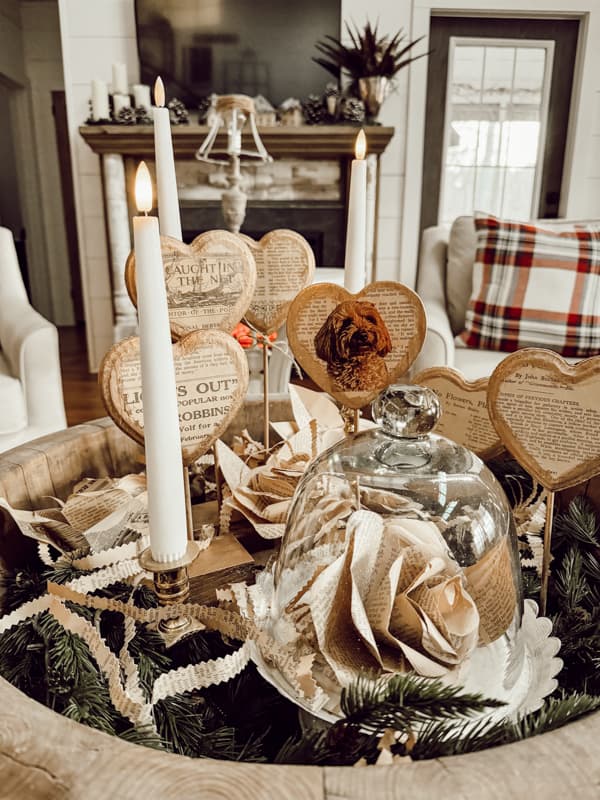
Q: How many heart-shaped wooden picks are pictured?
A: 6